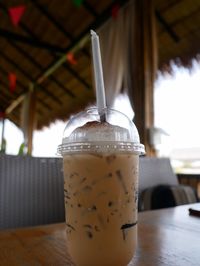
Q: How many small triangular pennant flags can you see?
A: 5